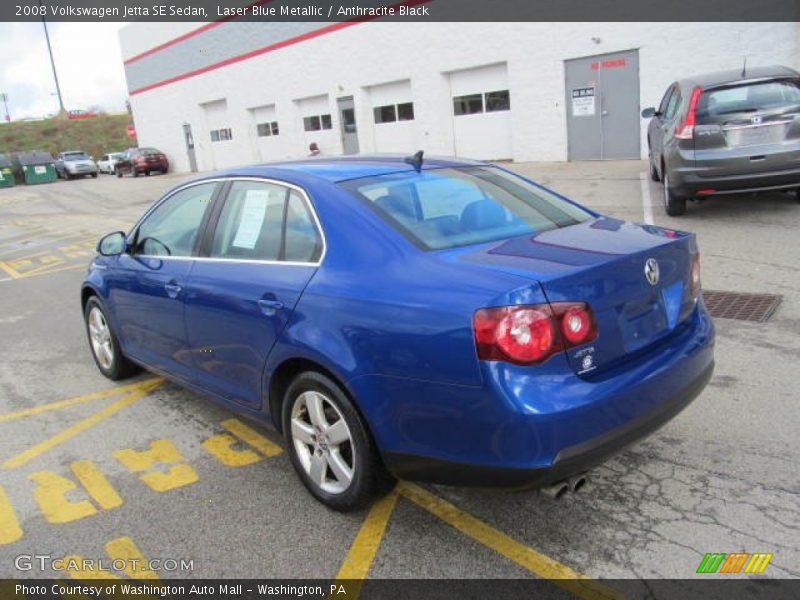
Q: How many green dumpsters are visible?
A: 2